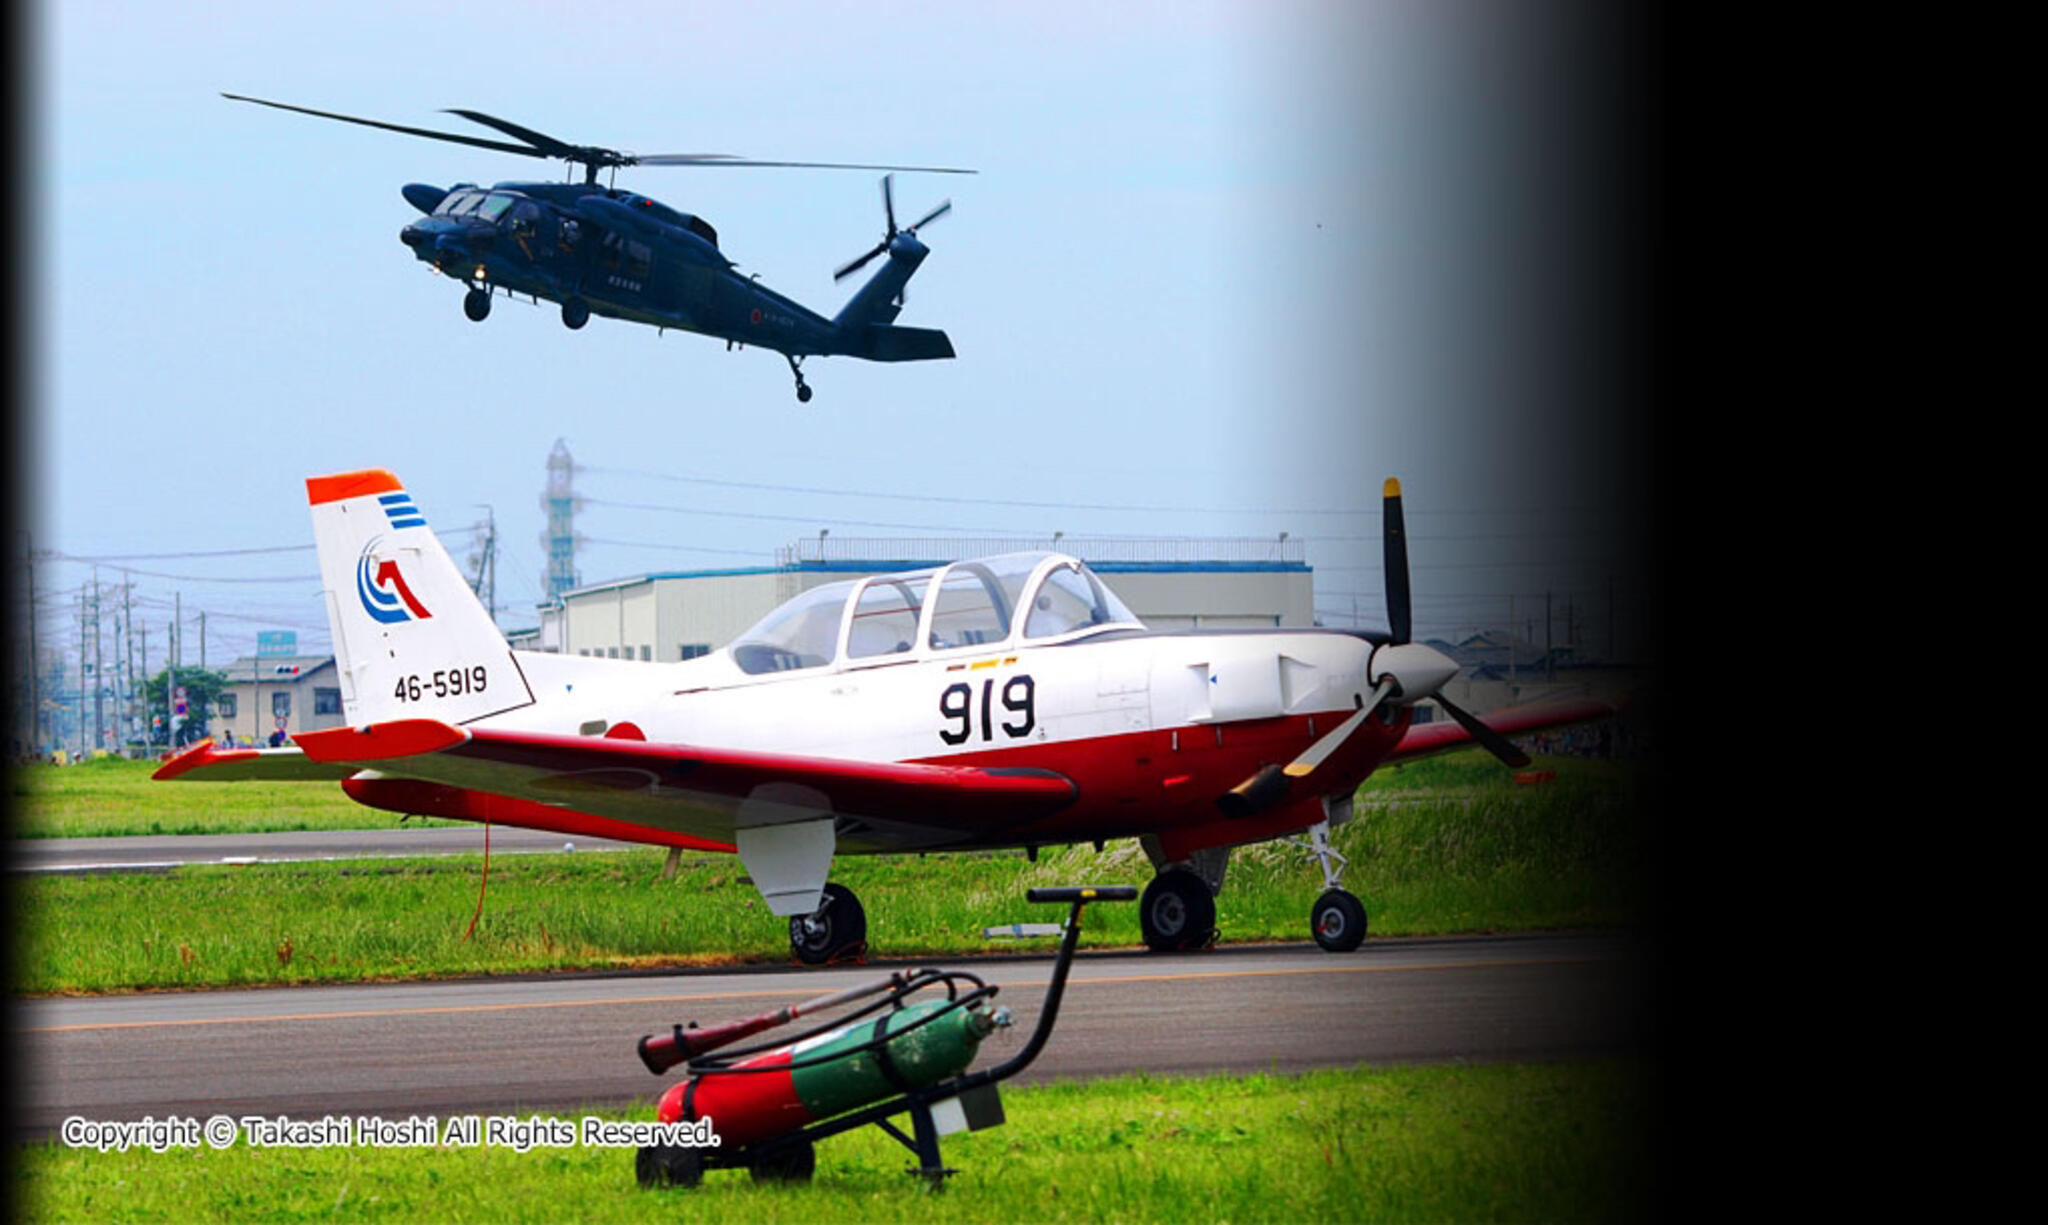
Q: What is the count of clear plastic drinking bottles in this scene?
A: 0